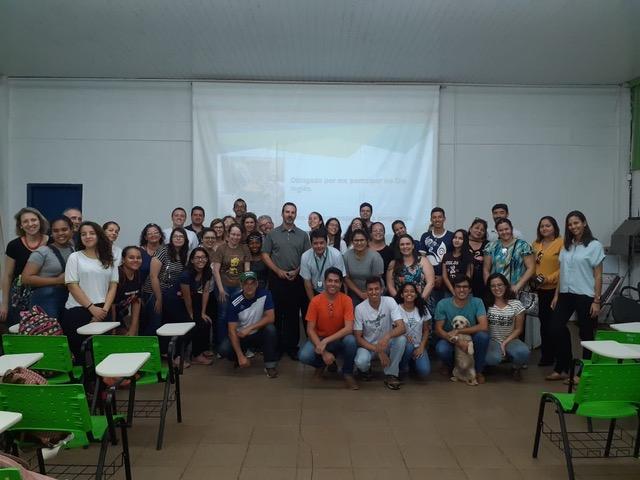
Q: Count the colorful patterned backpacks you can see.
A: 1